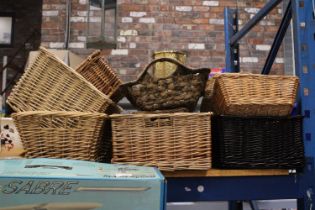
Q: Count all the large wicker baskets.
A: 7